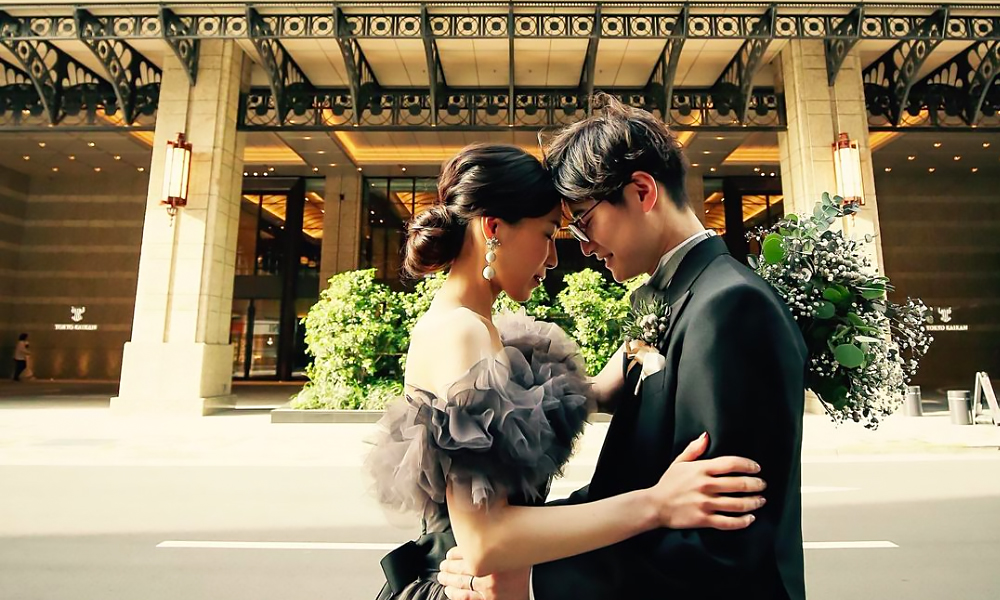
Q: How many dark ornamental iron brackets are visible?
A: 13